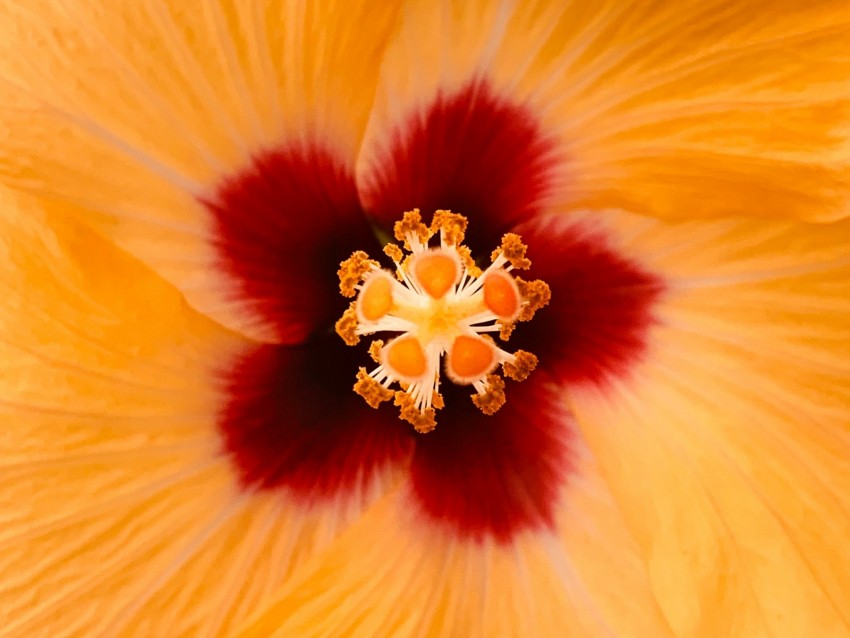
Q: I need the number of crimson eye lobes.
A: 5